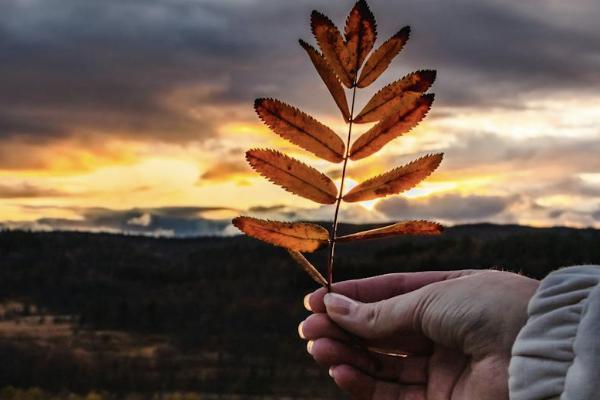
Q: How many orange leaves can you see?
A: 12